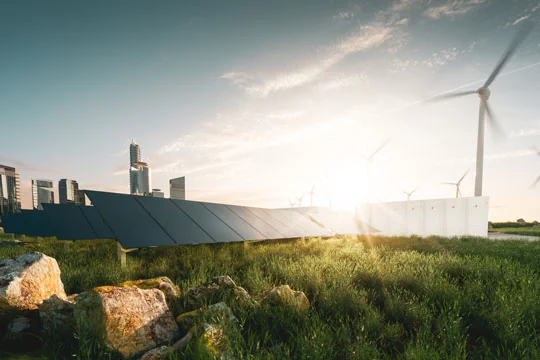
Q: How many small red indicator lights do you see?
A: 4